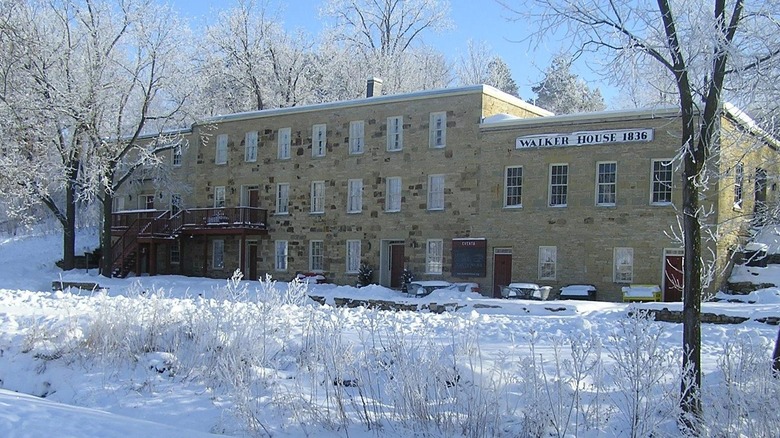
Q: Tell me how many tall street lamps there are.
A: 0